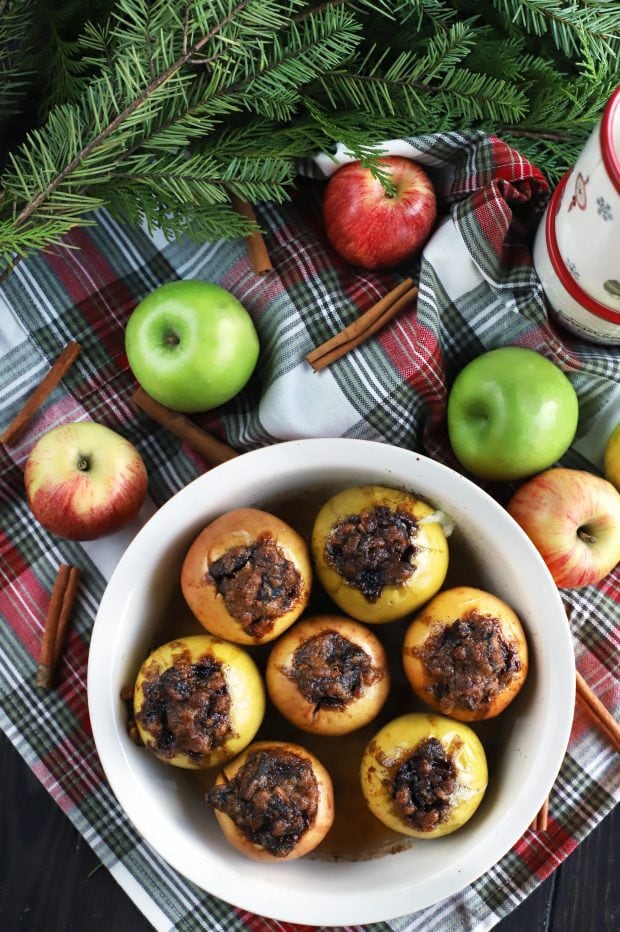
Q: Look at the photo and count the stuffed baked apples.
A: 7